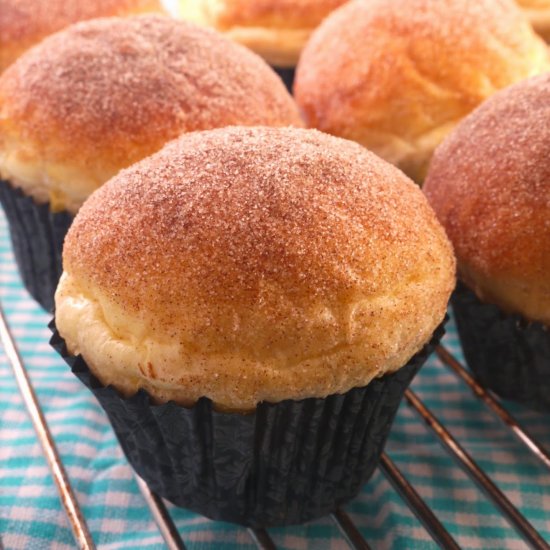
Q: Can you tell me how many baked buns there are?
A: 7